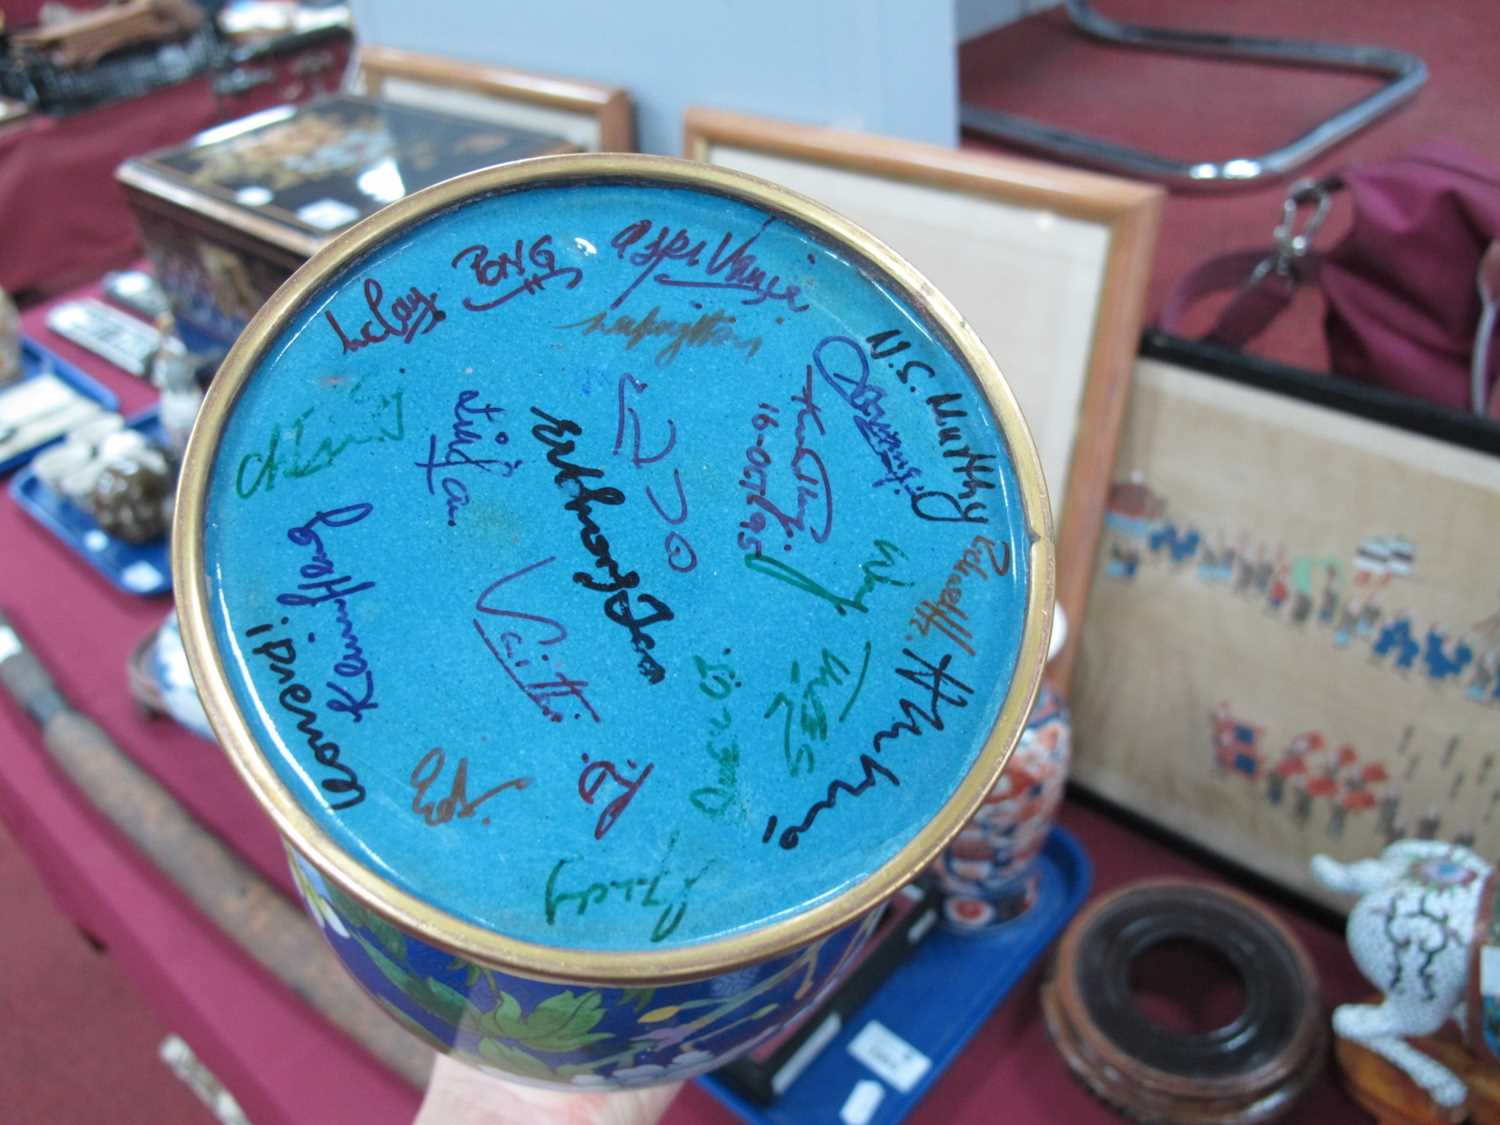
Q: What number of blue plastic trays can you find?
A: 3